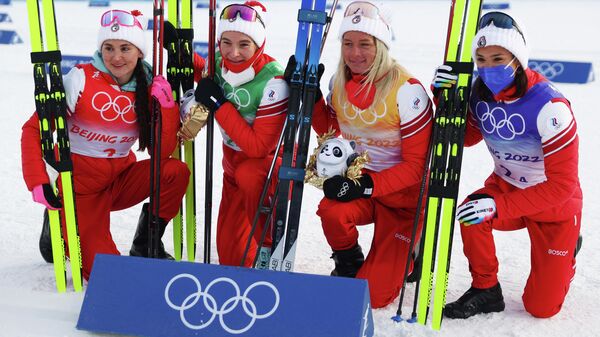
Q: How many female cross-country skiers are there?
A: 4